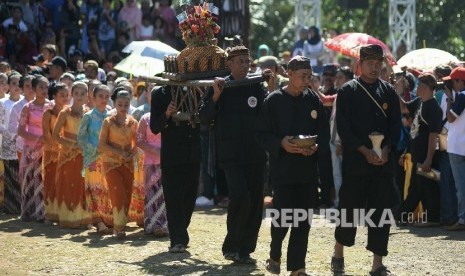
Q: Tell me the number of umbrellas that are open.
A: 4